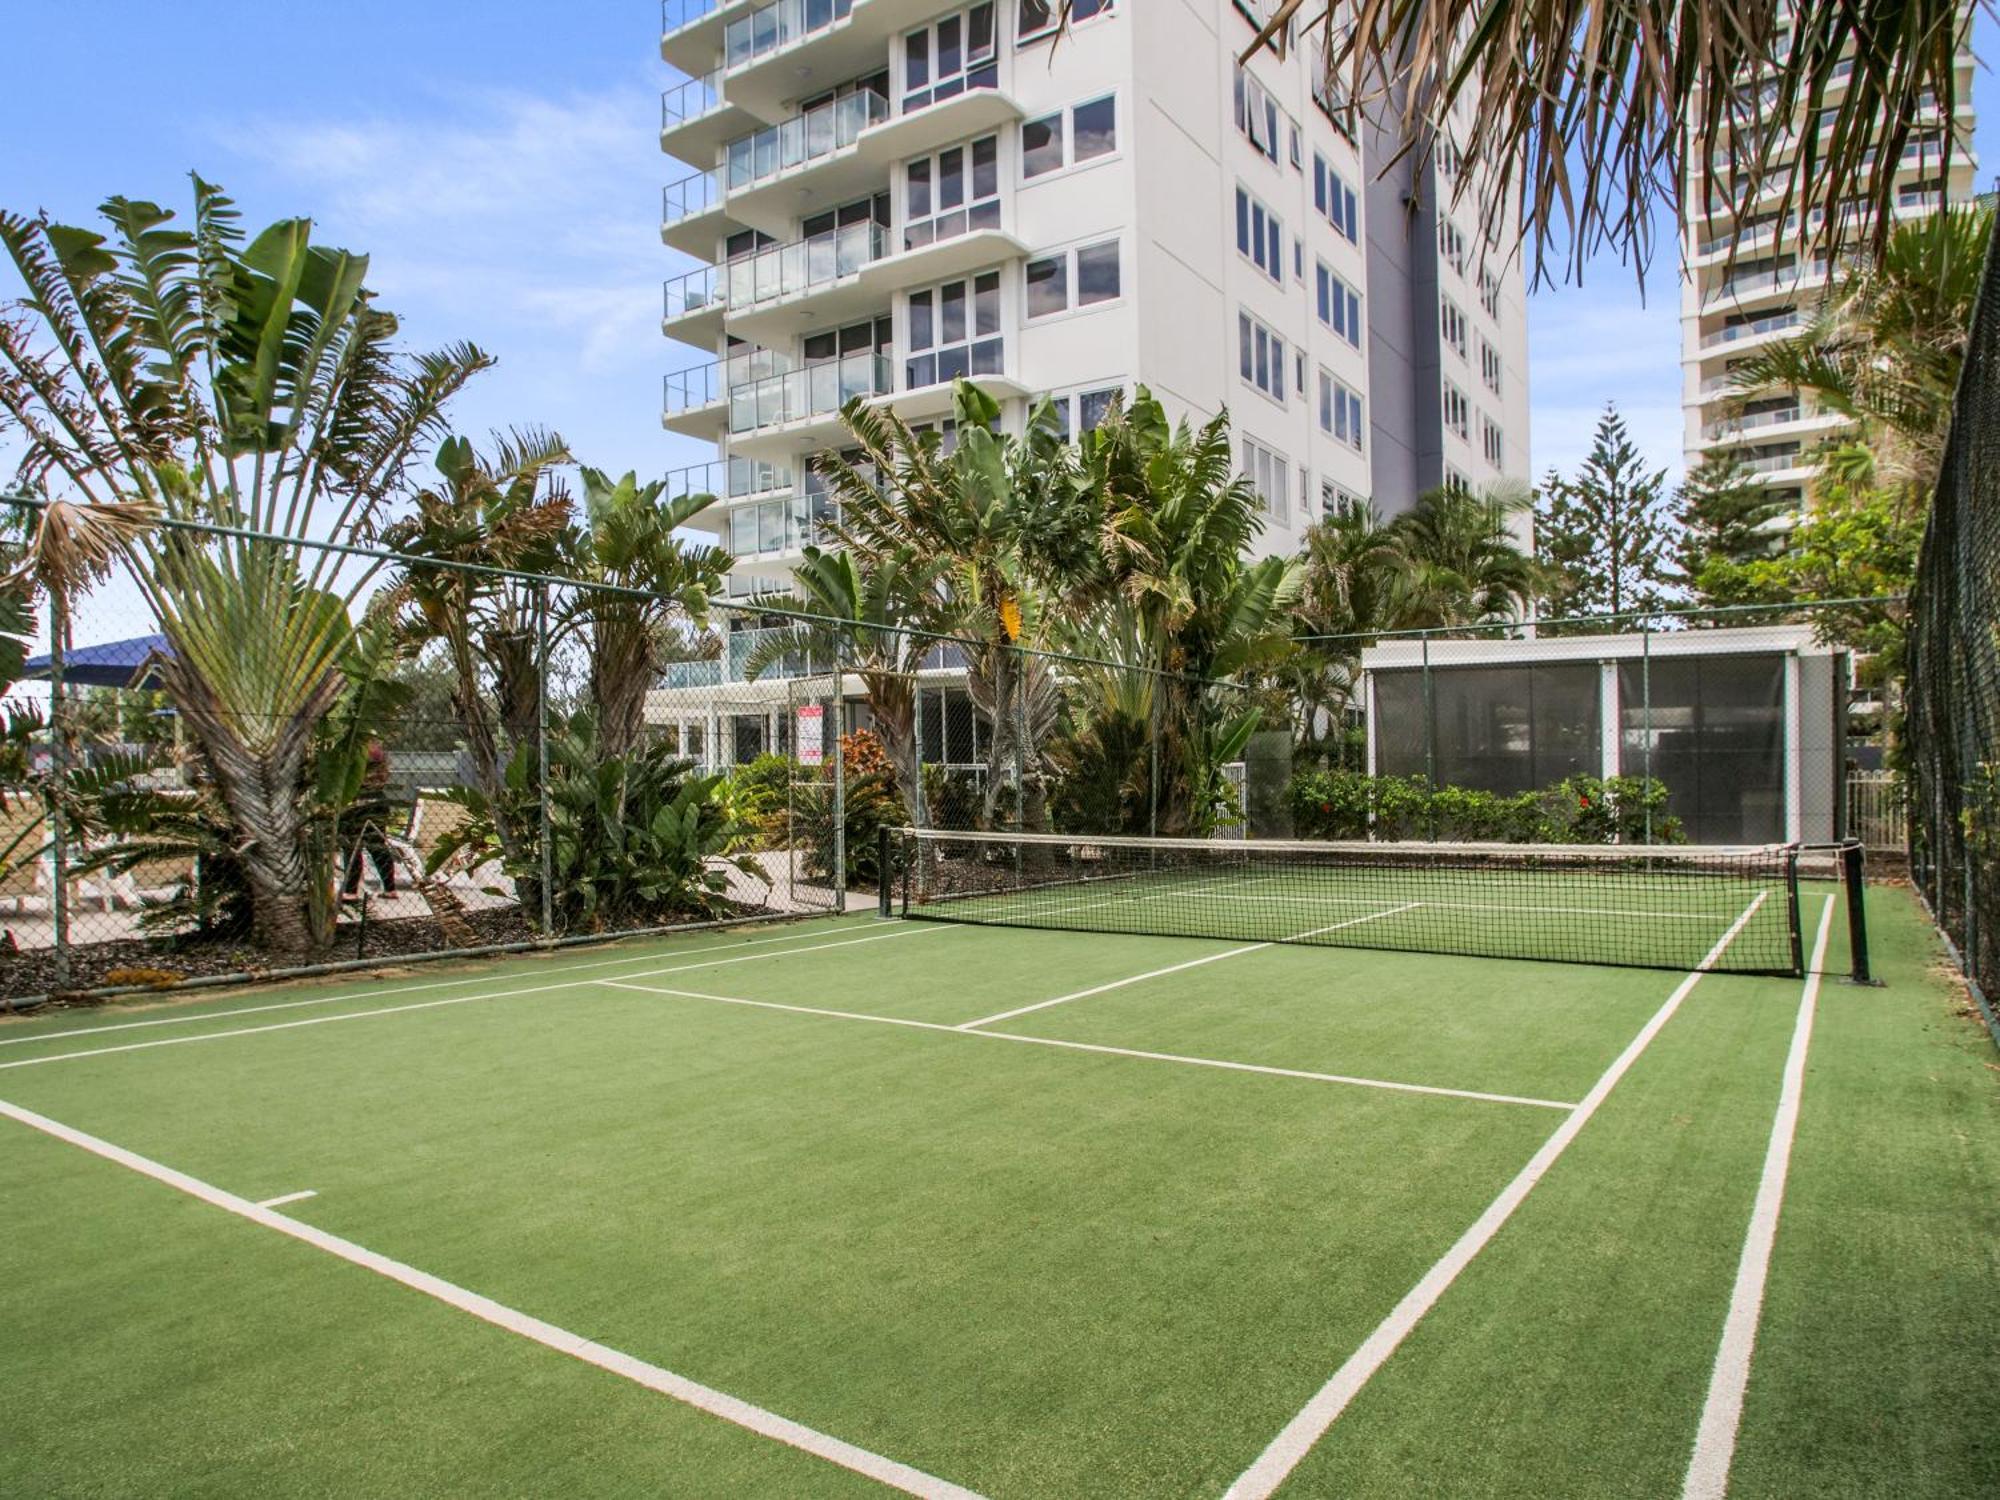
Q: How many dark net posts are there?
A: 2